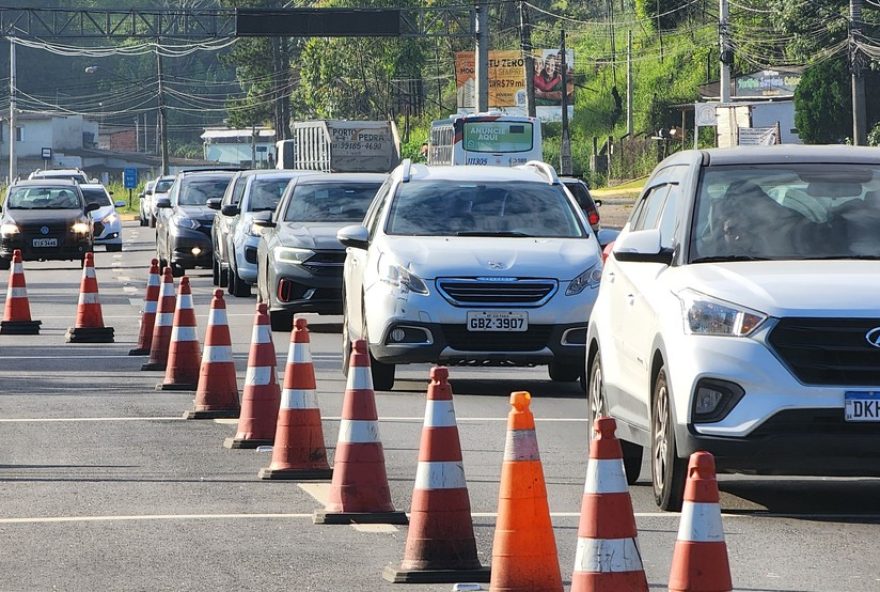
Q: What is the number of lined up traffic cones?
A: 13